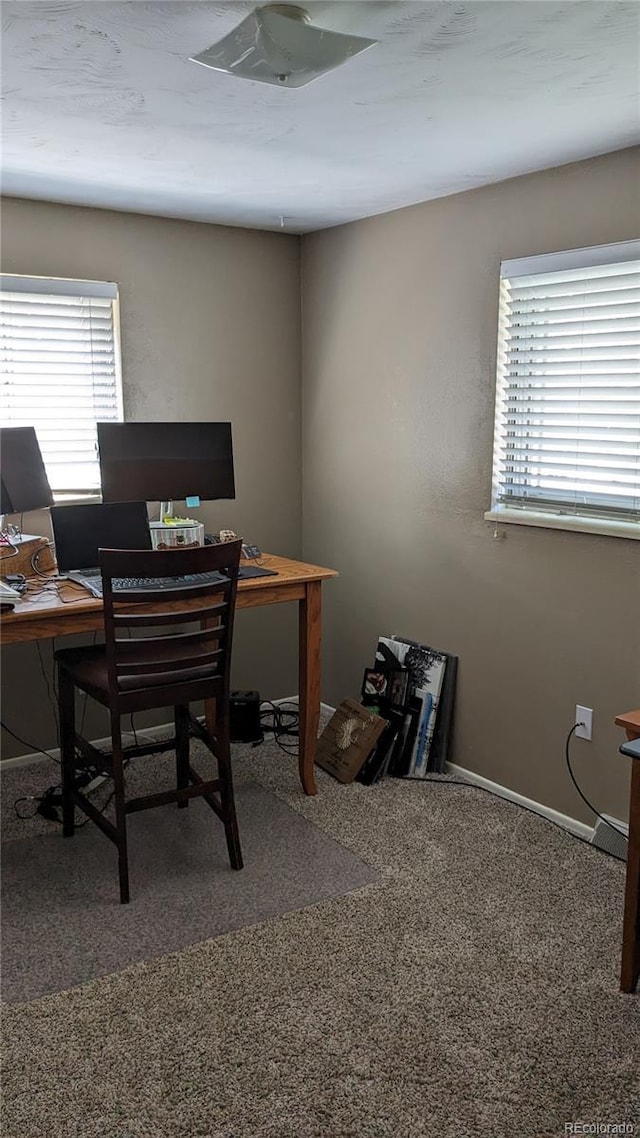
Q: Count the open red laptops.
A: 0